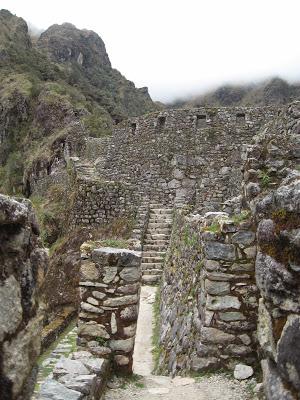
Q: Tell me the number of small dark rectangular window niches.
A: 4